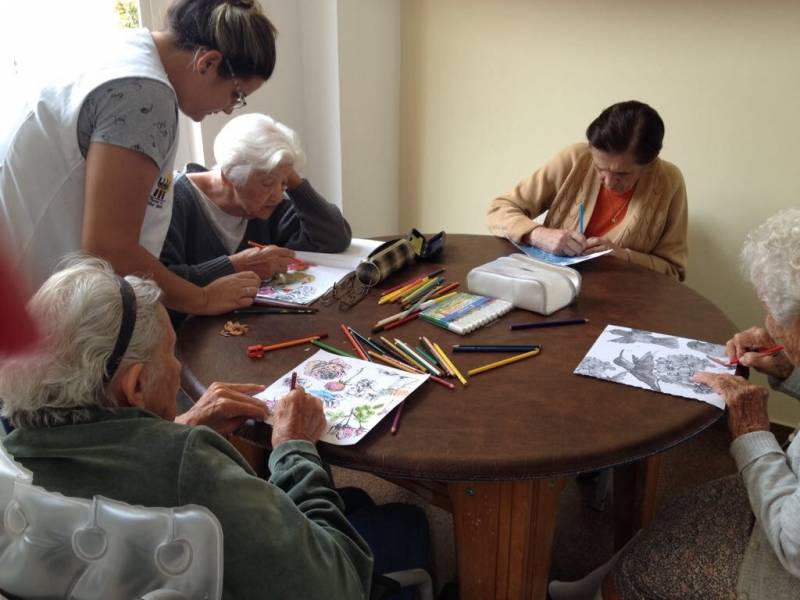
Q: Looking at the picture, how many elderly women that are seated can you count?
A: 4